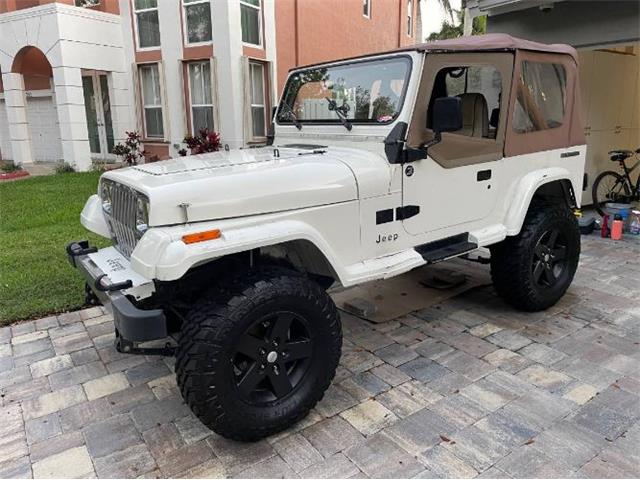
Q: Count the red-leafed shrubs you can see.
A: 2